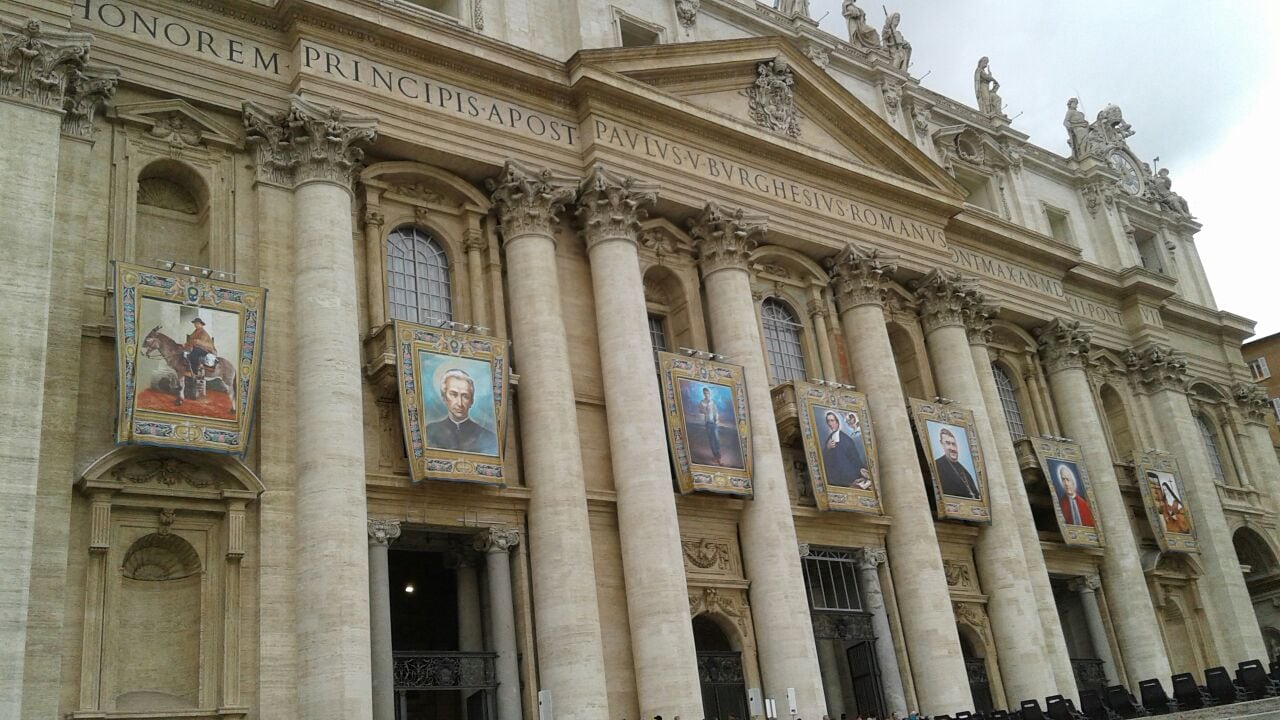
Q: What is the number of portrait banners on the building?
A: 7